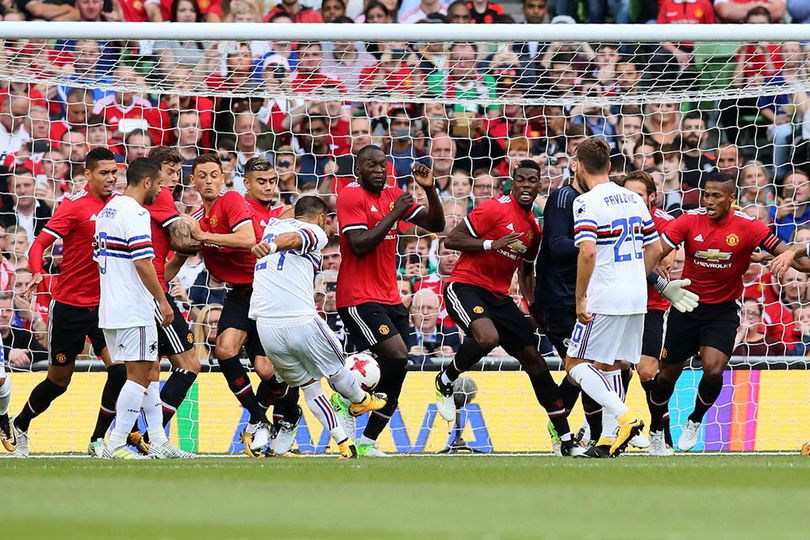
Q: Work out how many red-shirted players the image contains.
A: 8